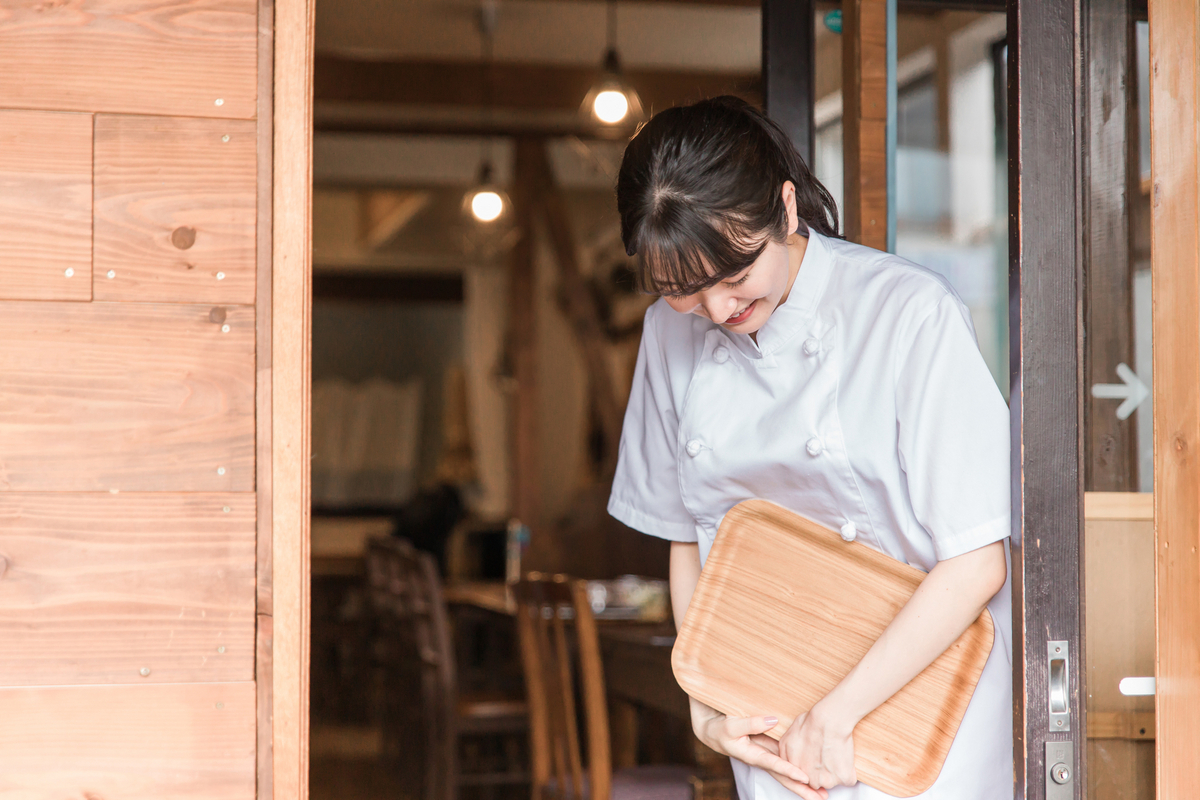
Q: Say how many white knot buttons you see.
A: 5